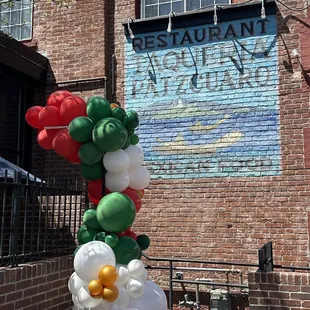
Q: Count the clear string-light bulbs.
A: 4